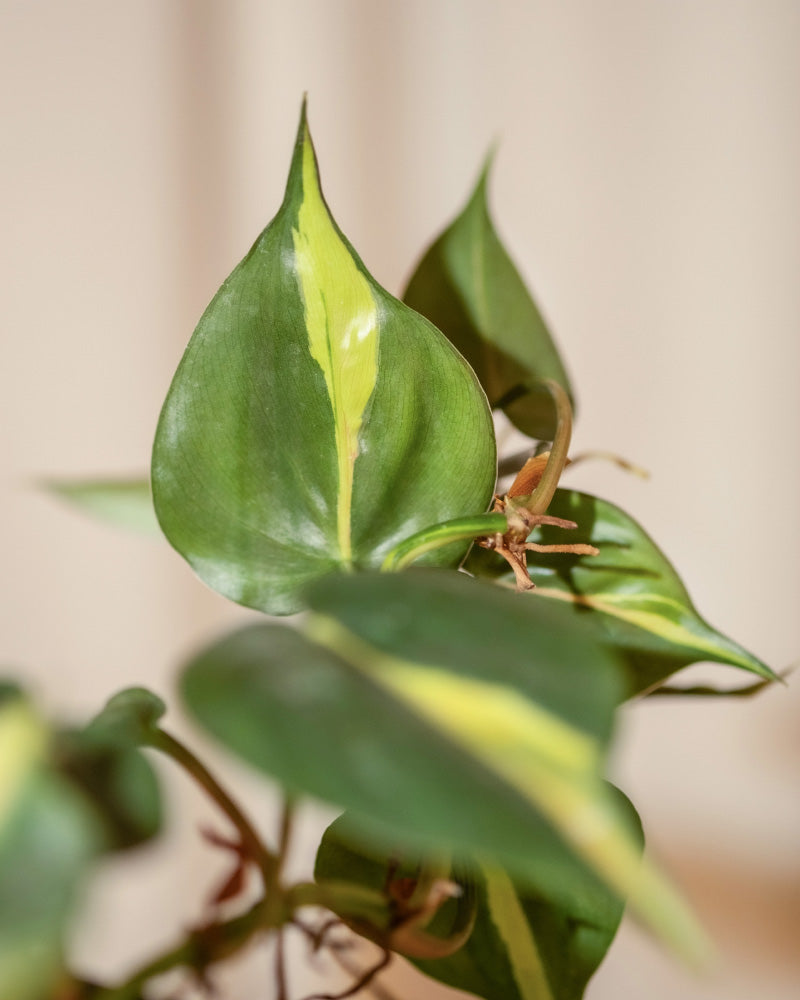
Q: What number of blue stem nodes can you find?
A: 0